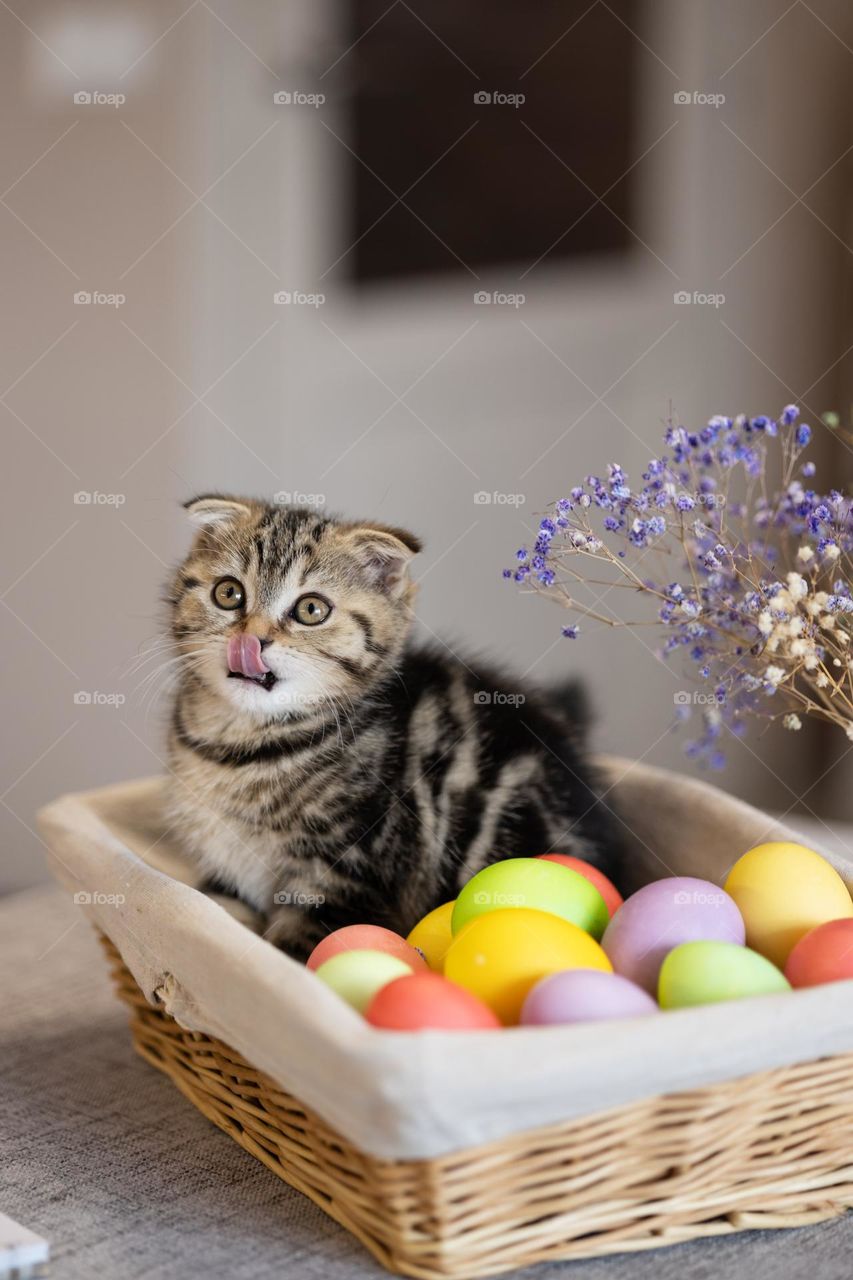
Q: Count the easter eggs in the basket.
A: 12